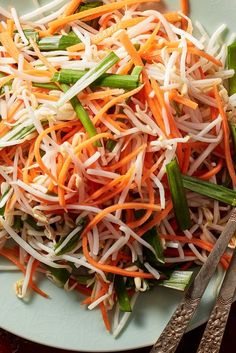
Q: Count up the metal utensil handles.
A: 2